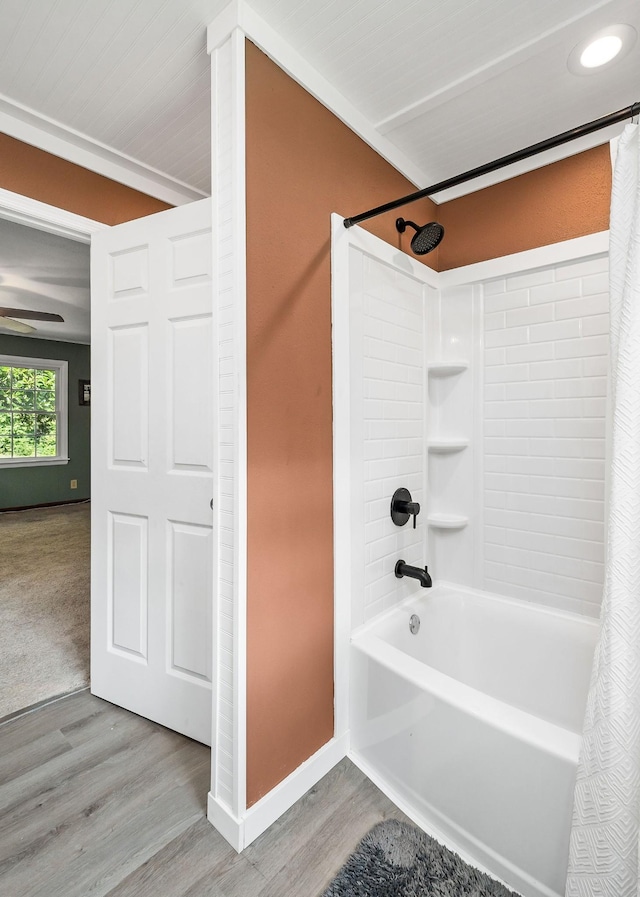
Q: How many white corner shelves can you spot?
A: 3